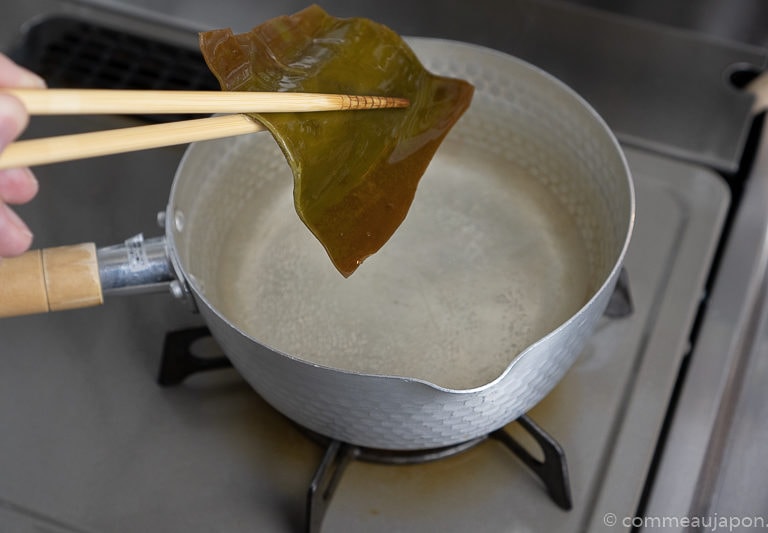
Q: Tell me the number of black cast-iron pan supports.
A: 4